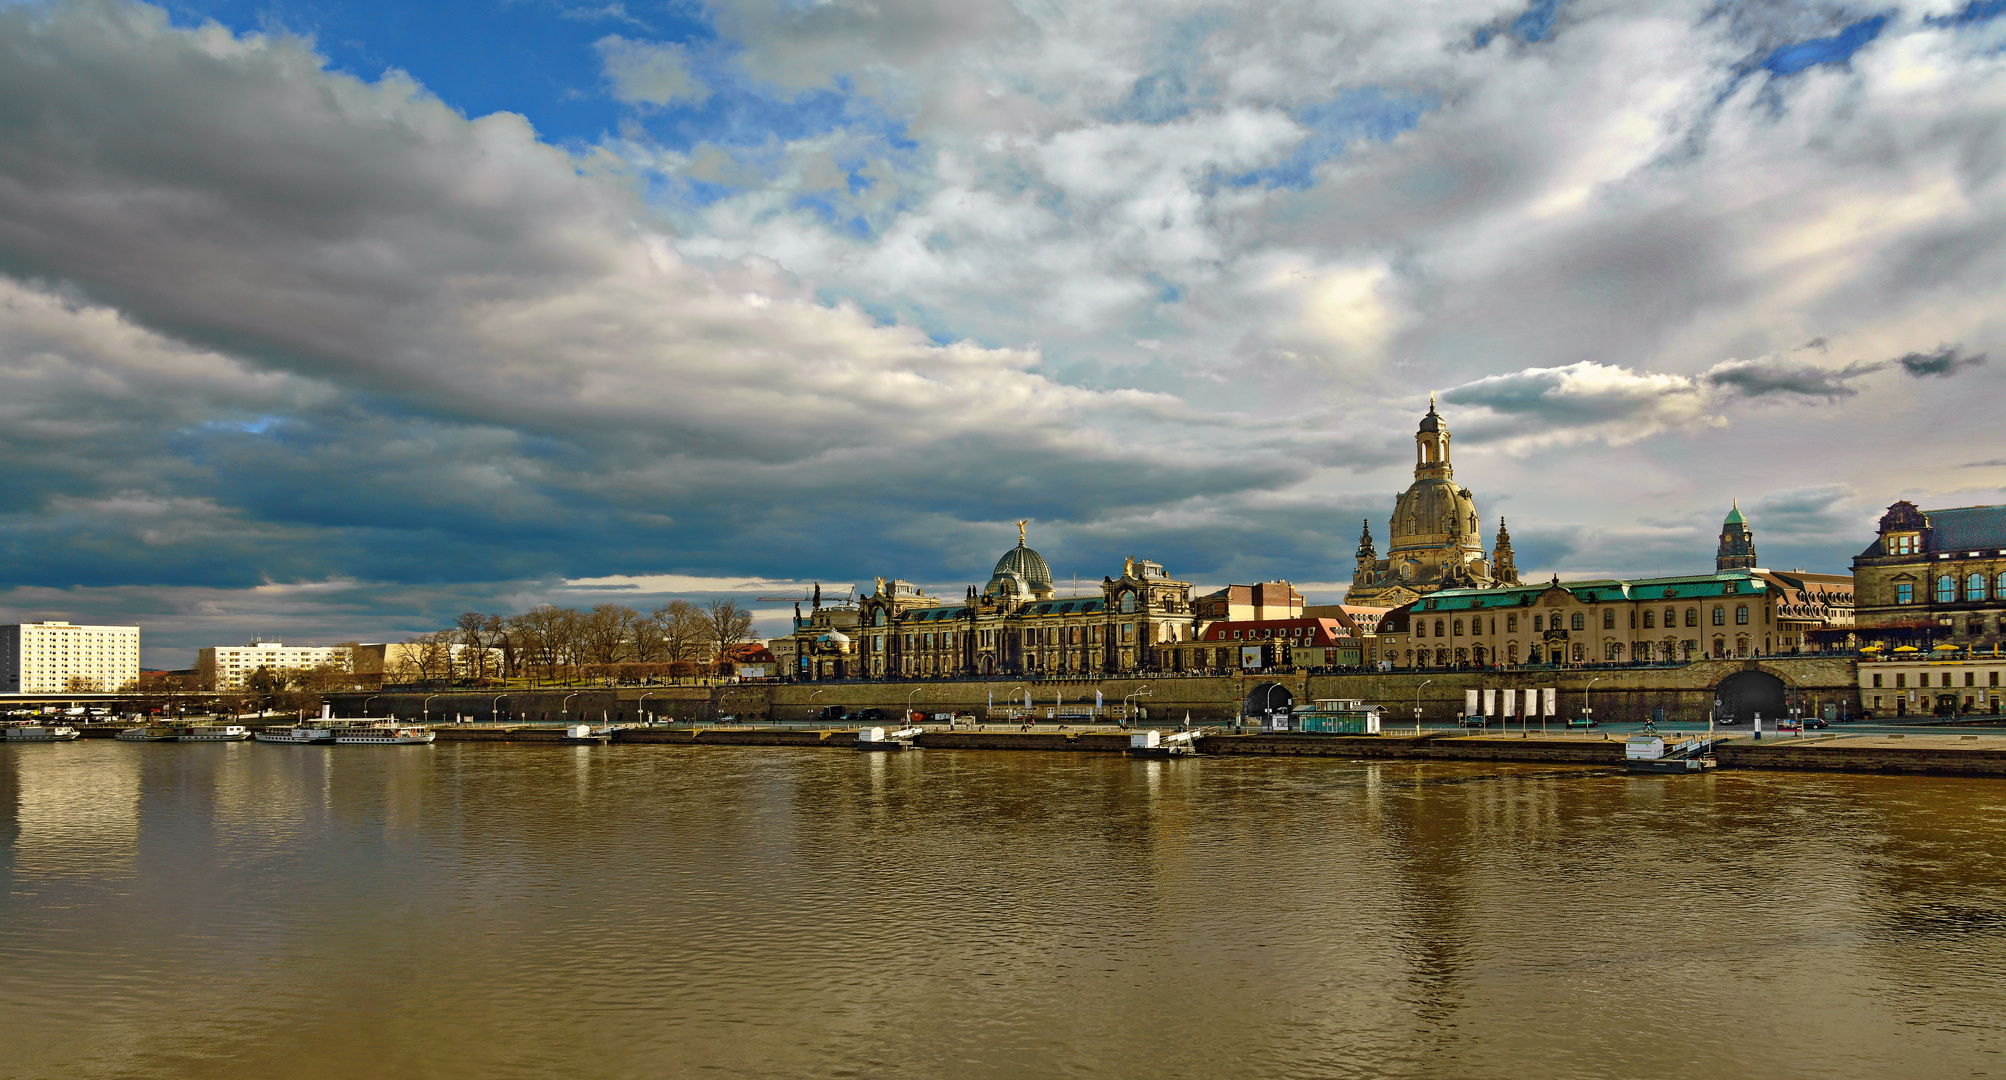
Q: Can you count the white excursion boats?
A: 3